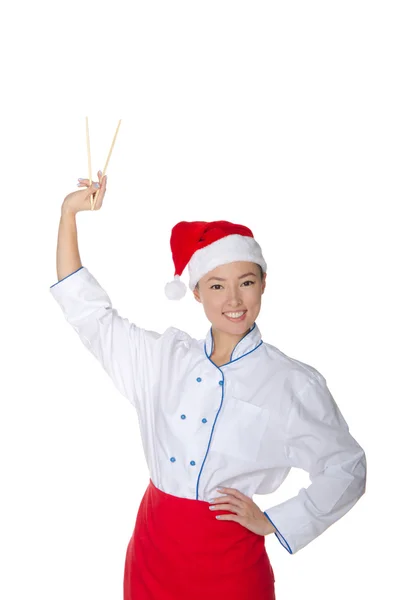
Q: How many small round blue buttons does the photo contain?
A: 6